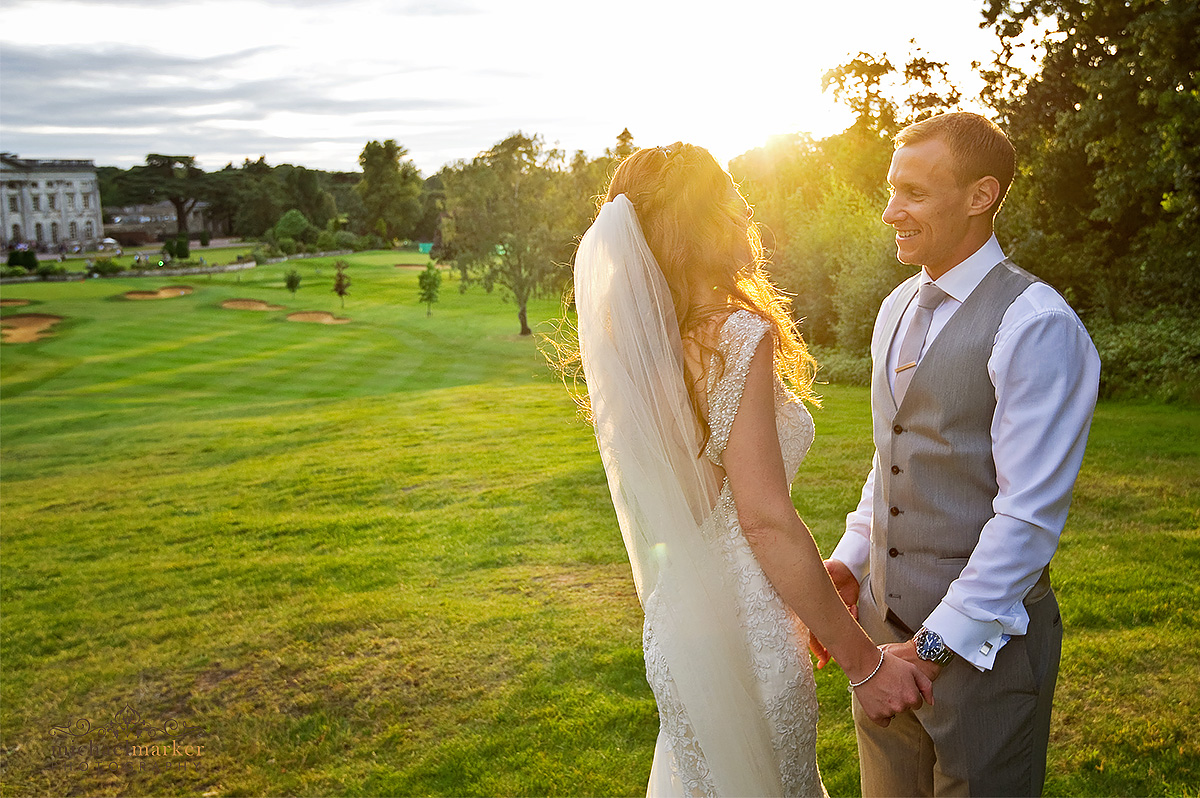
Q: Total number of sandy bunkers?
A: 6